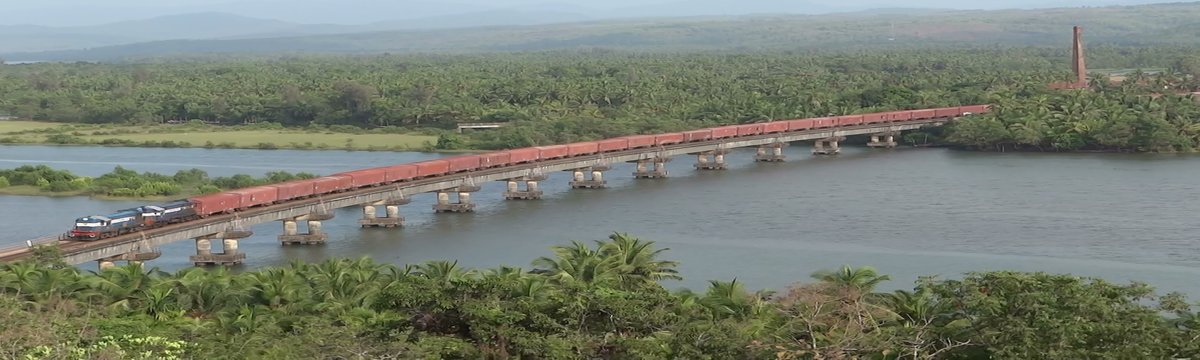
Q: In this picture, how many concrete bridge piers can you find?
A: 12